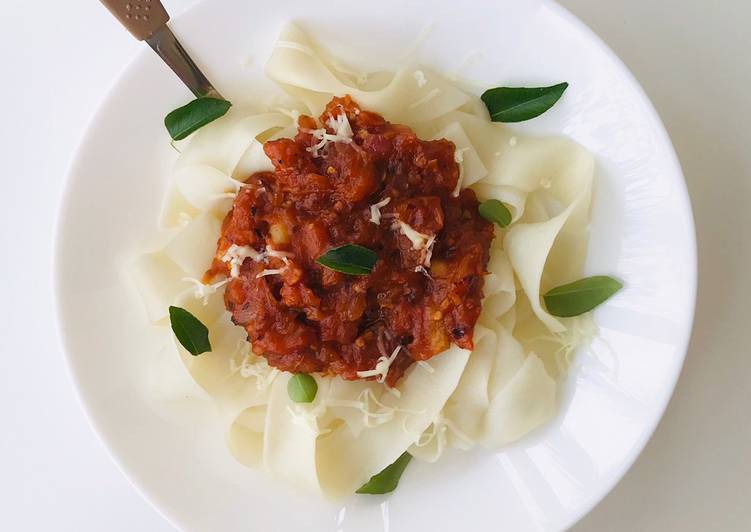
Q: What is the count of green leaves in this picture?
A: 8